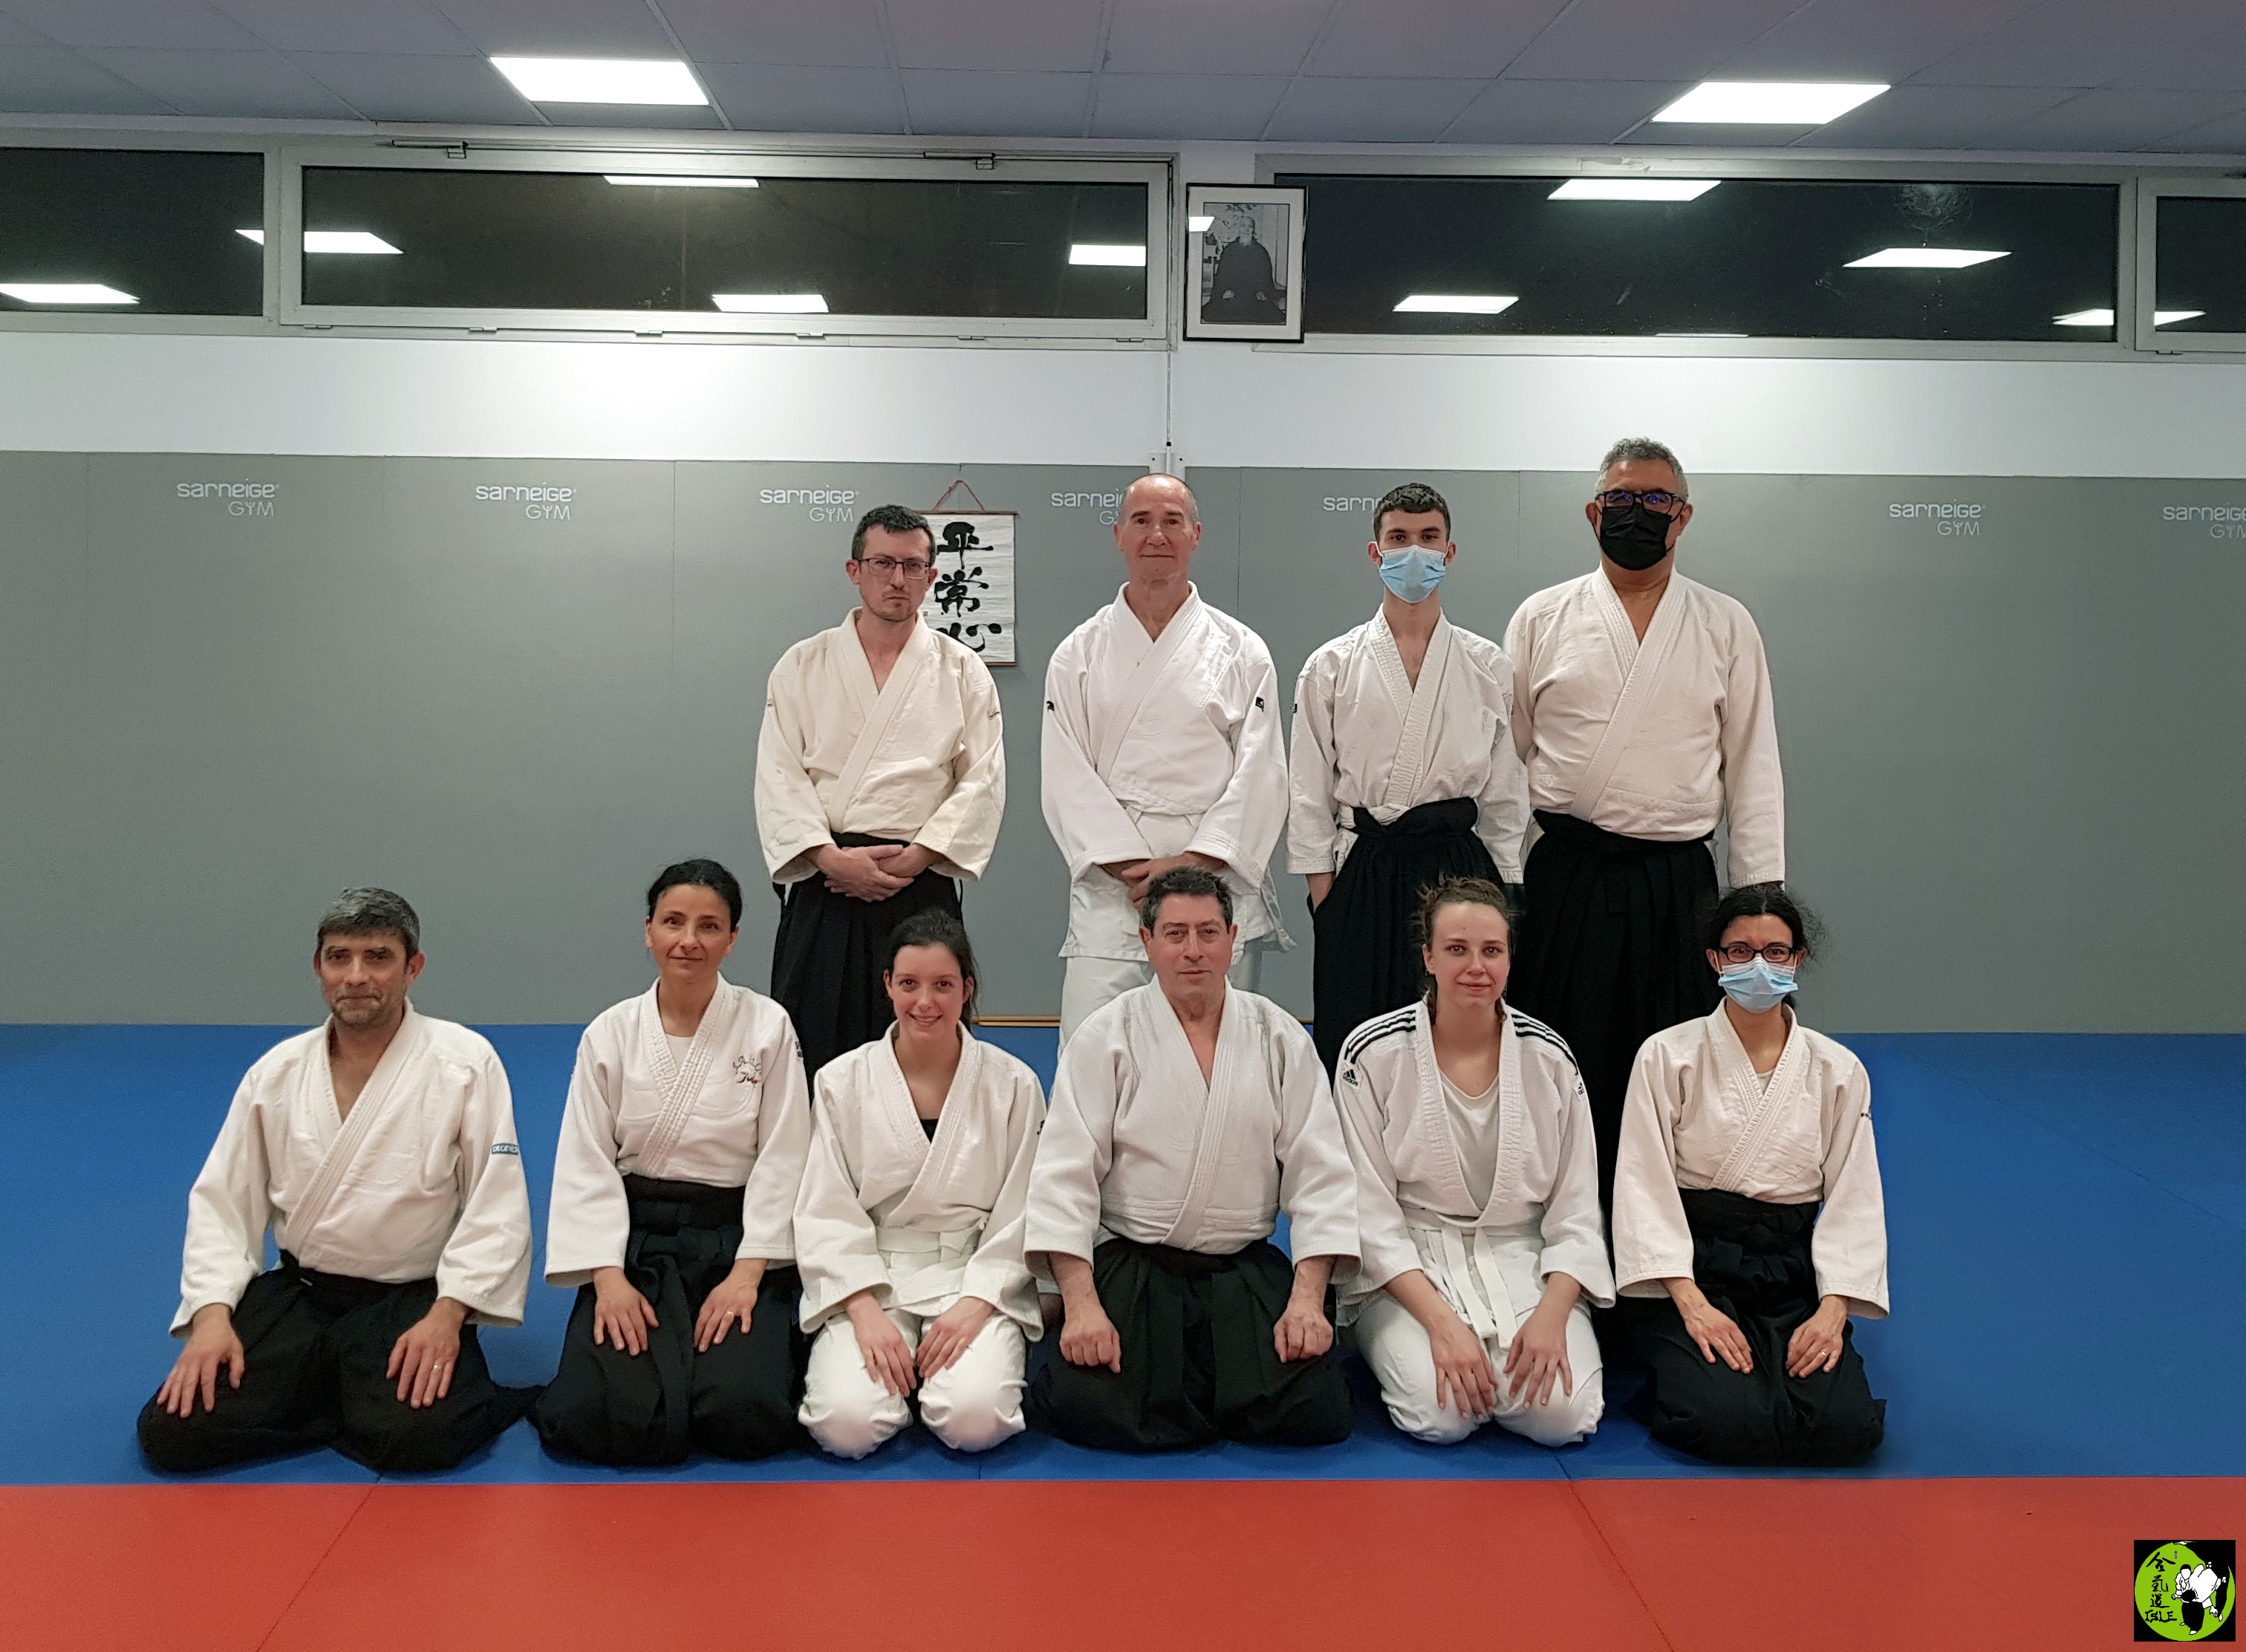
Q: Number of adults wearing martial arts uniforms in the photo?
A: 10